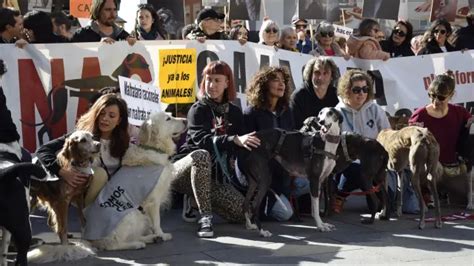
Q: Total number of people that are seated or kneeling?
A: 6